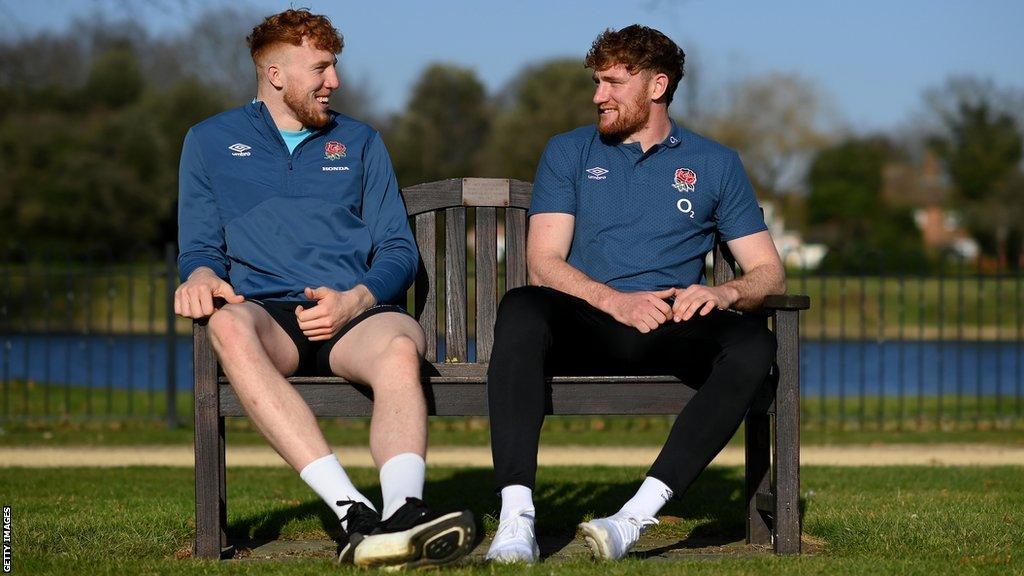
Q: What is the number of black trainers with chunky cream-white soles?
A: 2